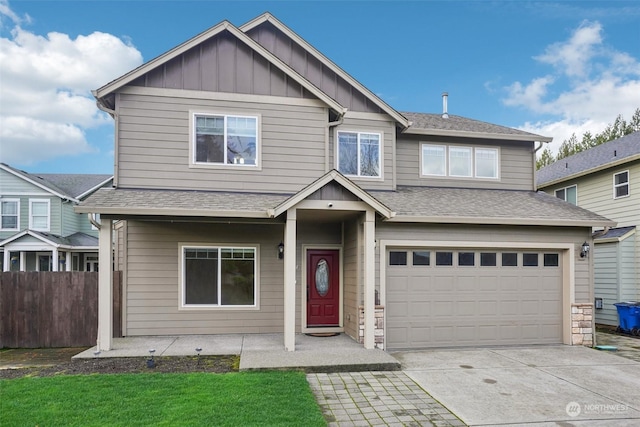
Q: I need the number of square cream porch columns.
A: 3